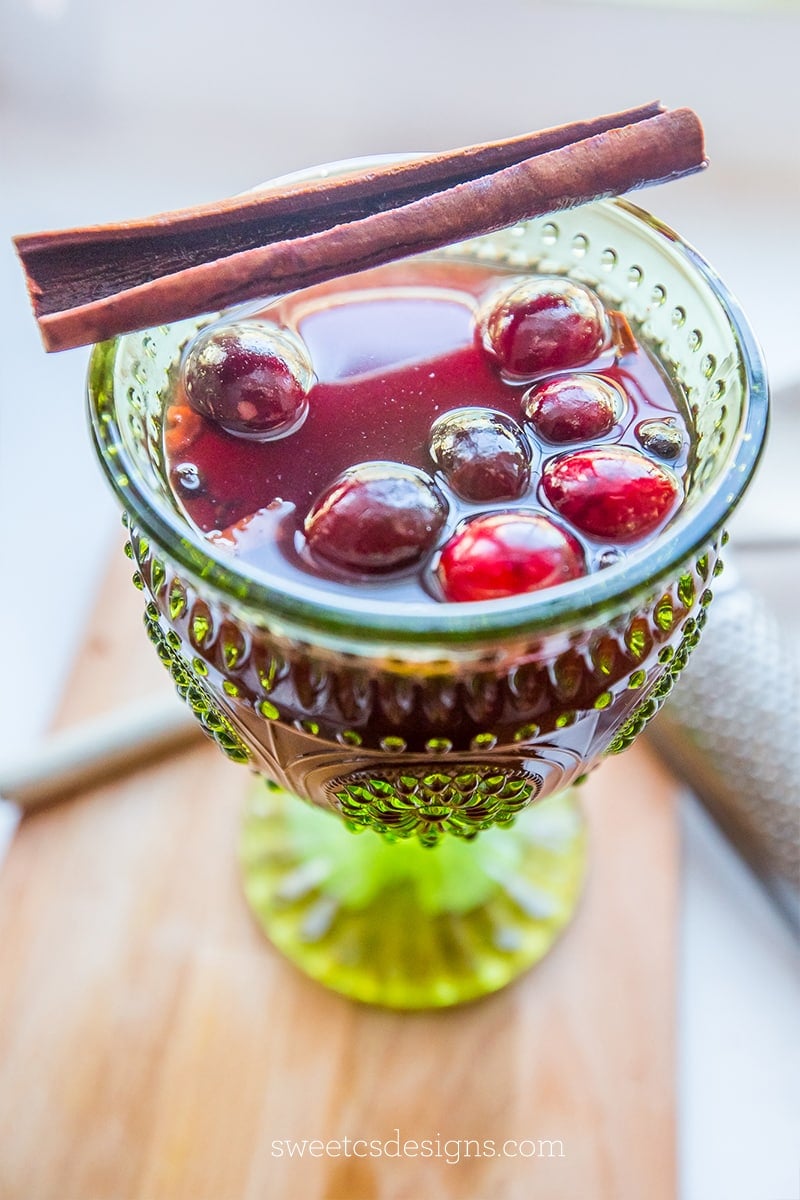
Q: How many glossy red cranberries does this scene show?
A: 7